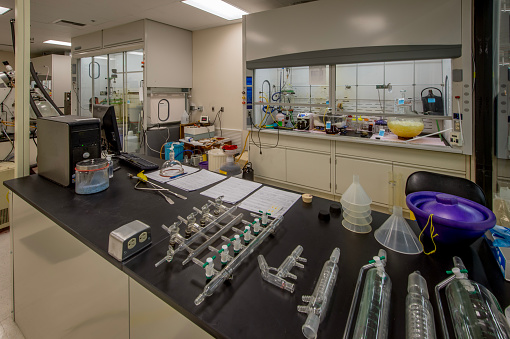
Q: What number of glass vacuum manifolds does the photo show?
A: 2